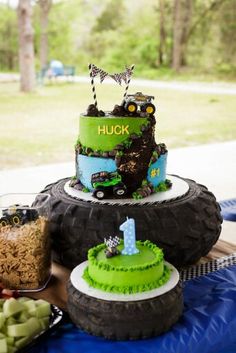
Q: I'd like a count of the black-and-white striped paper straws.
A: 2